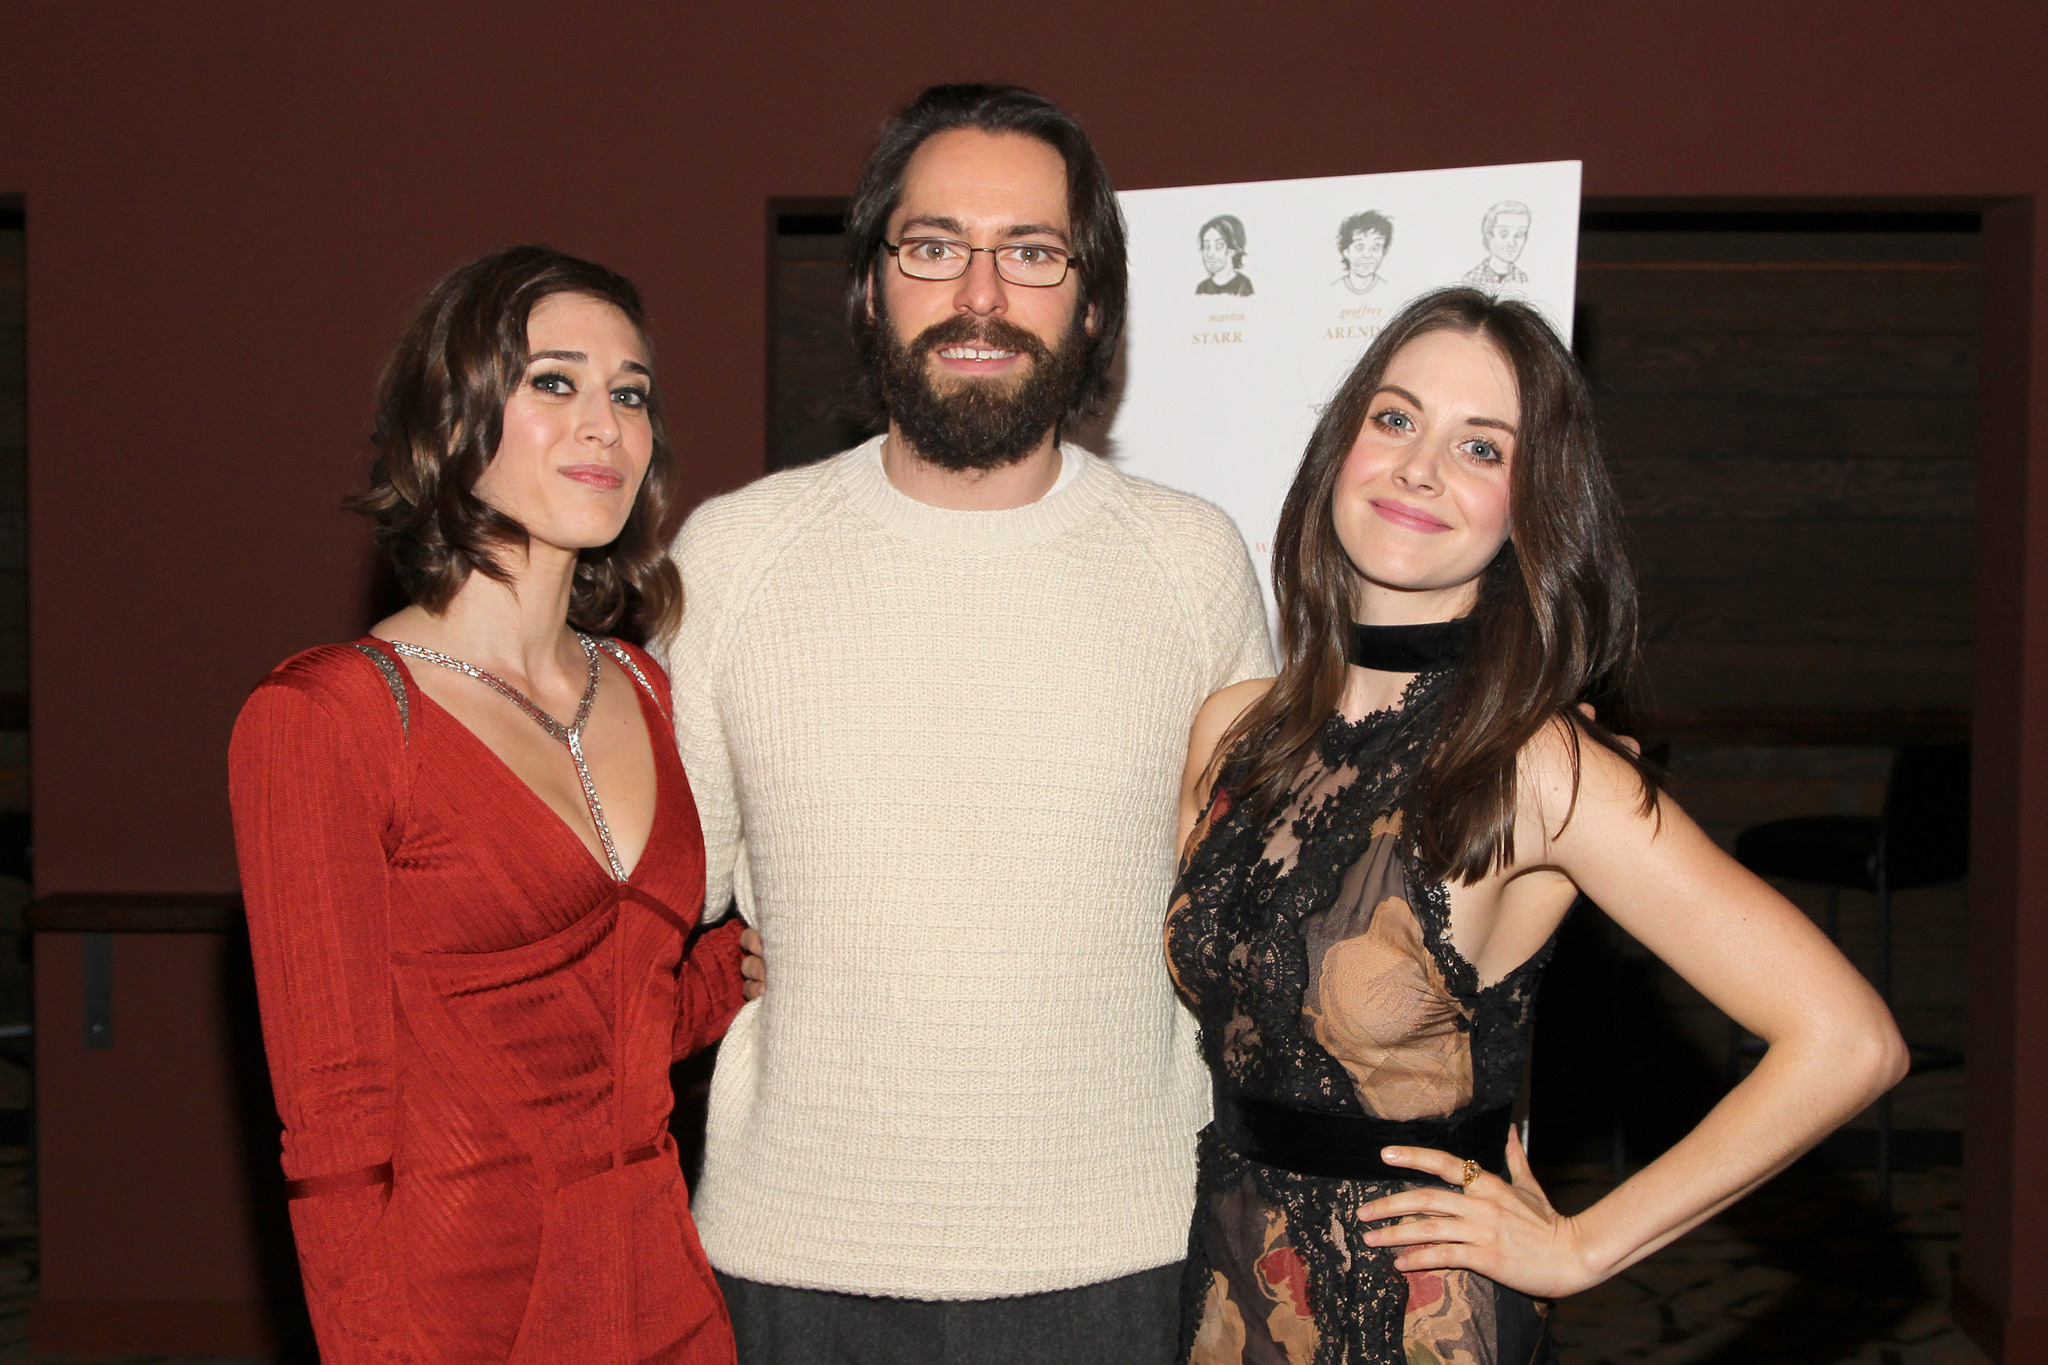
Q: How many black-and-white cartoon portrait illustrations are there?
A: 3